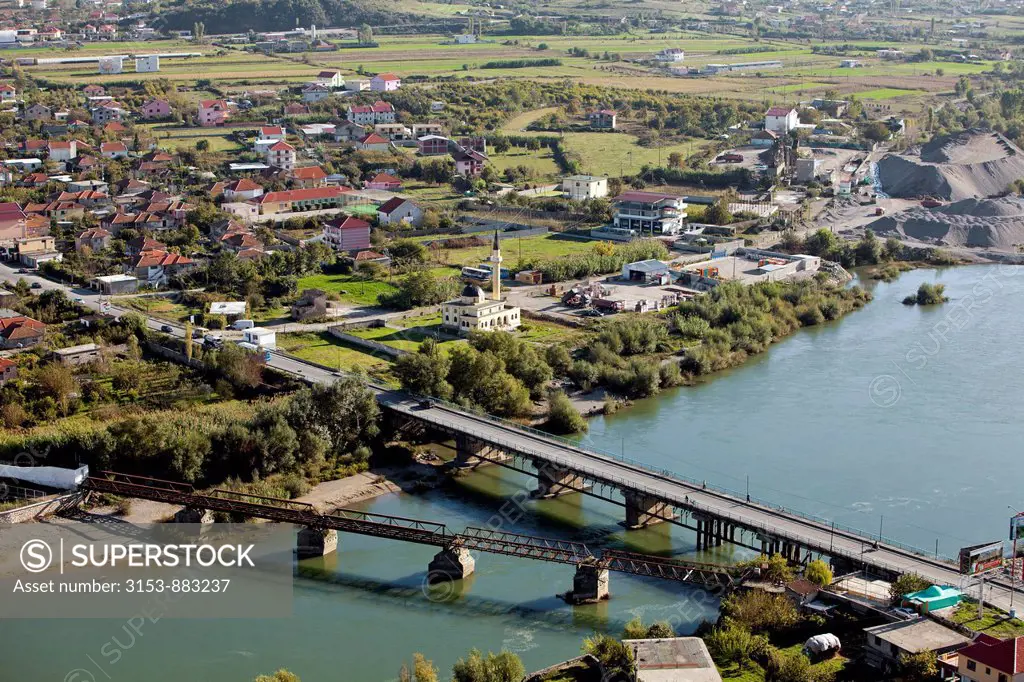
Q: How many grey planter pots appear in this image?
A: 0